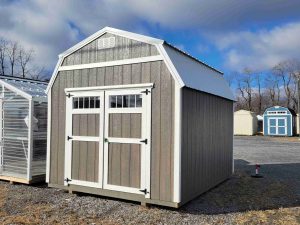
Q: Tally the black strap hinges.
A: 6